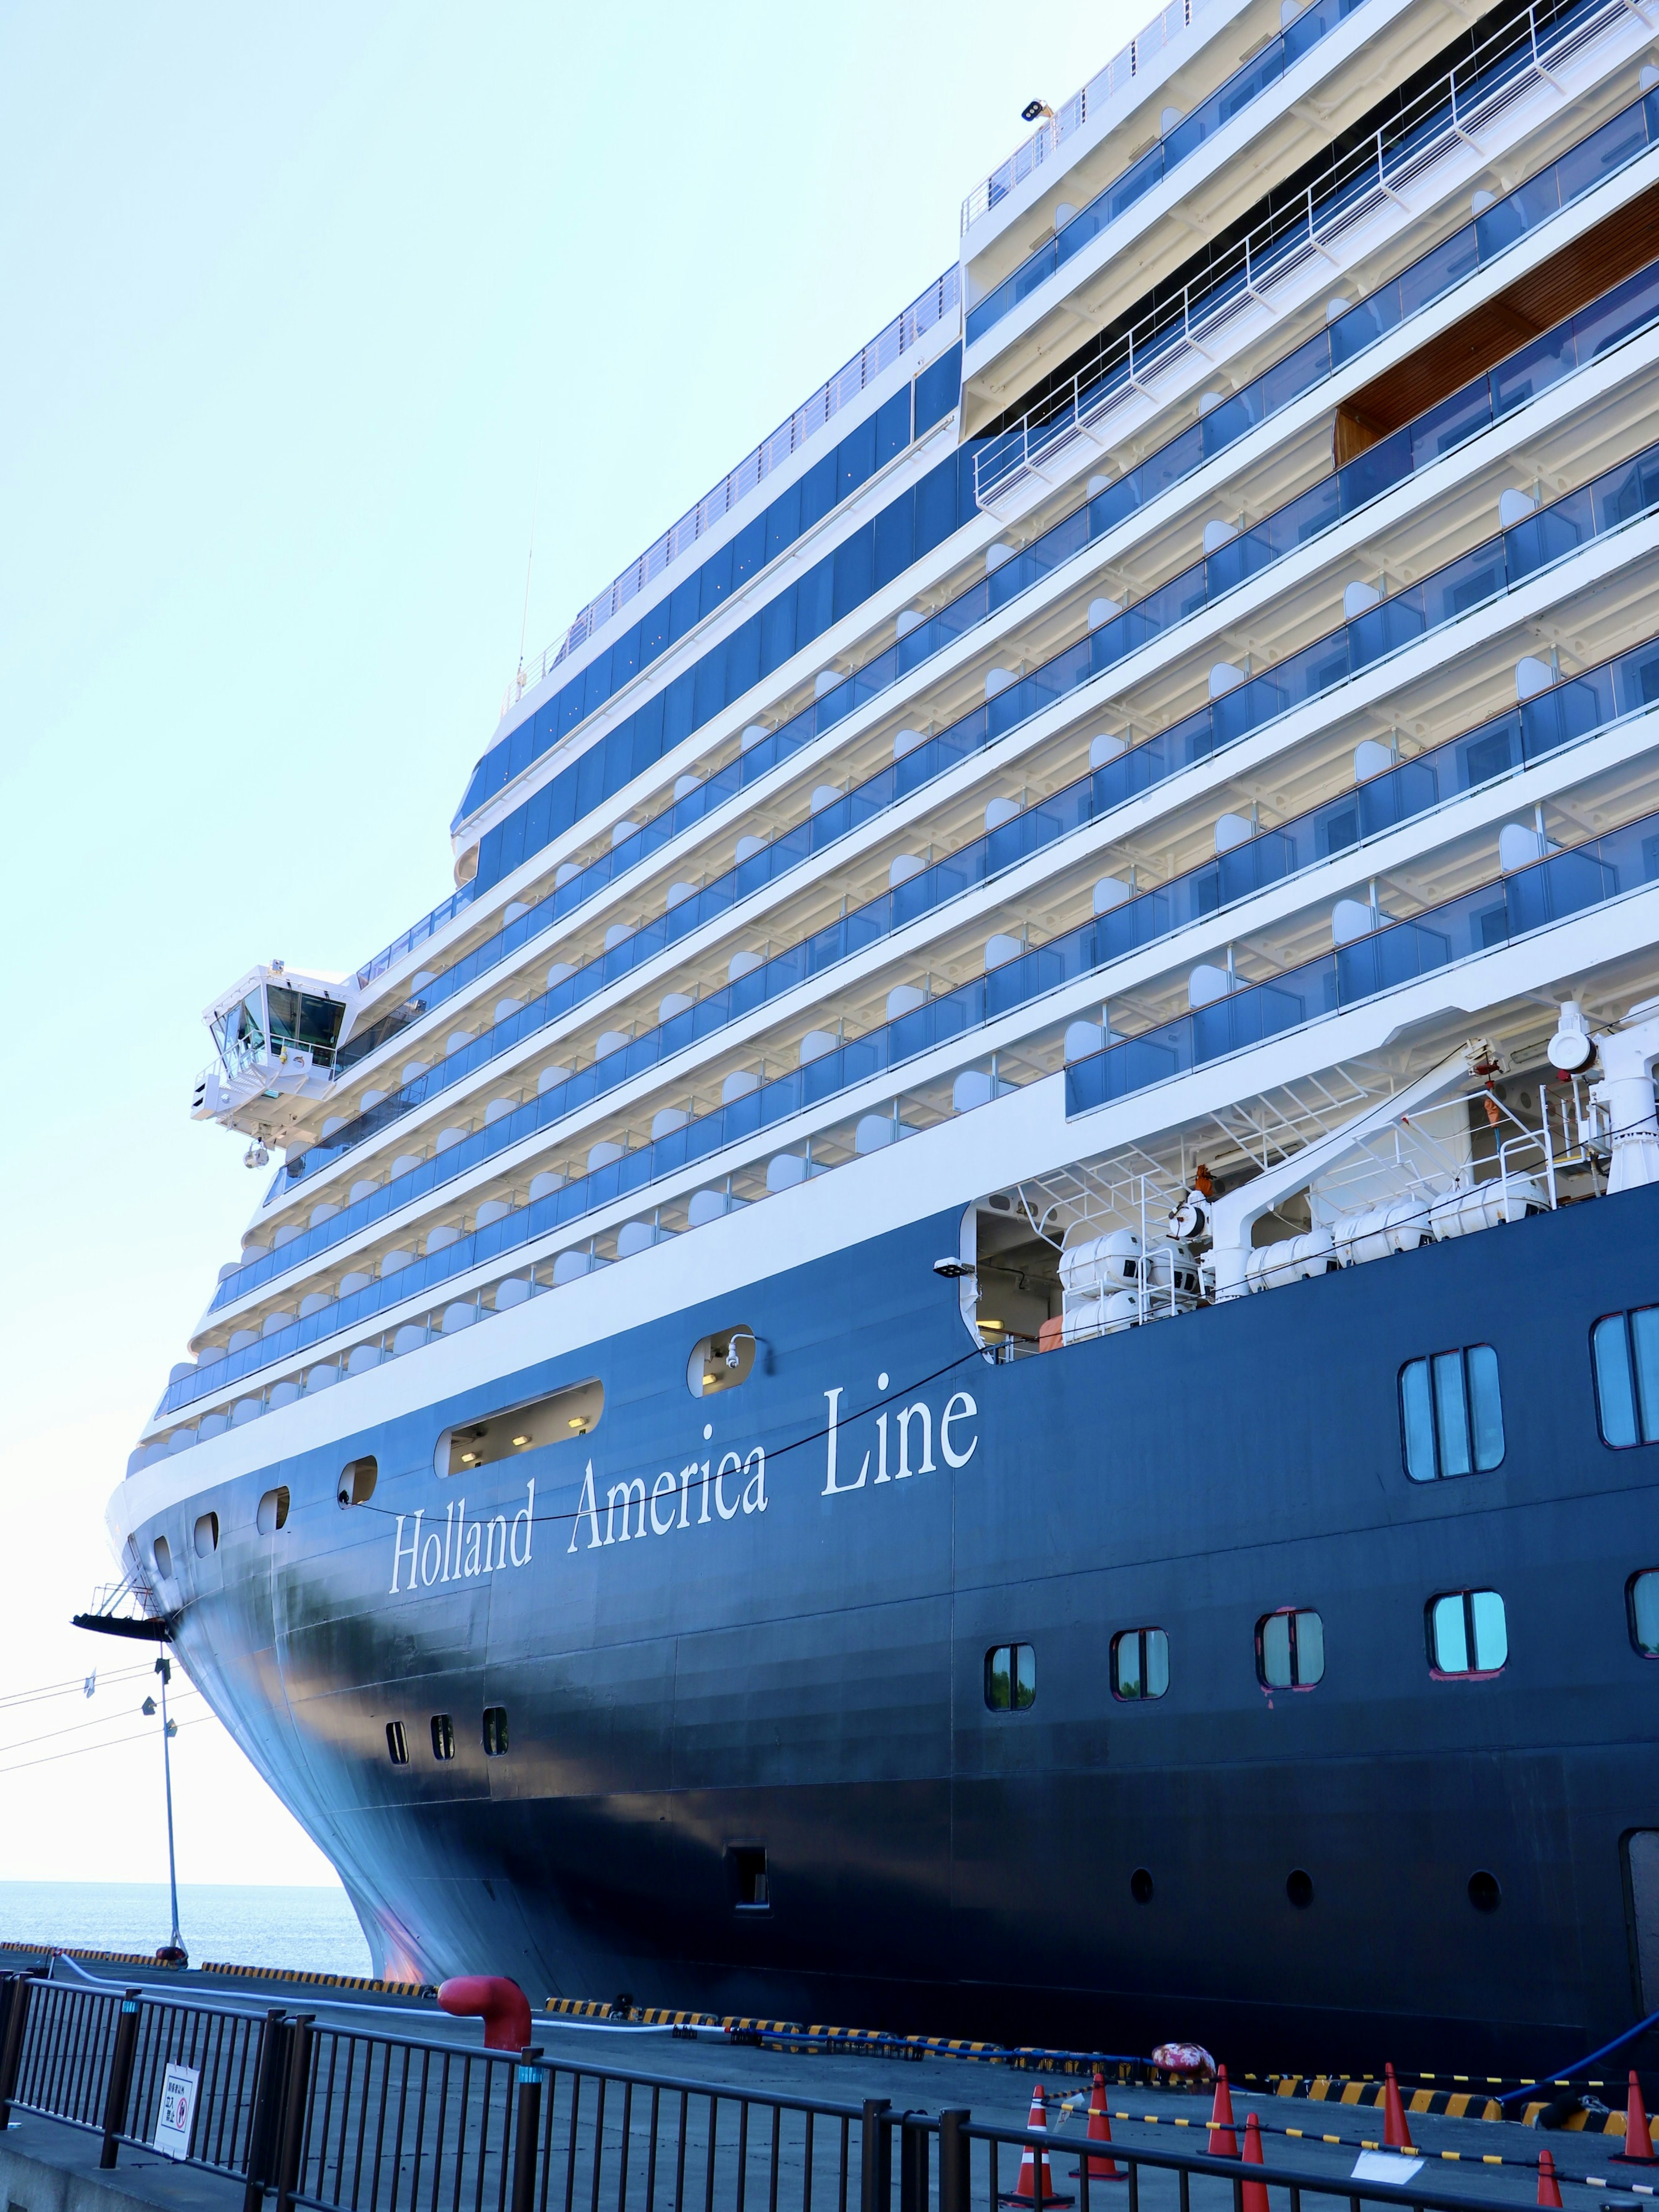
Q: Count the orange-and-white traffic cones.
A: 1